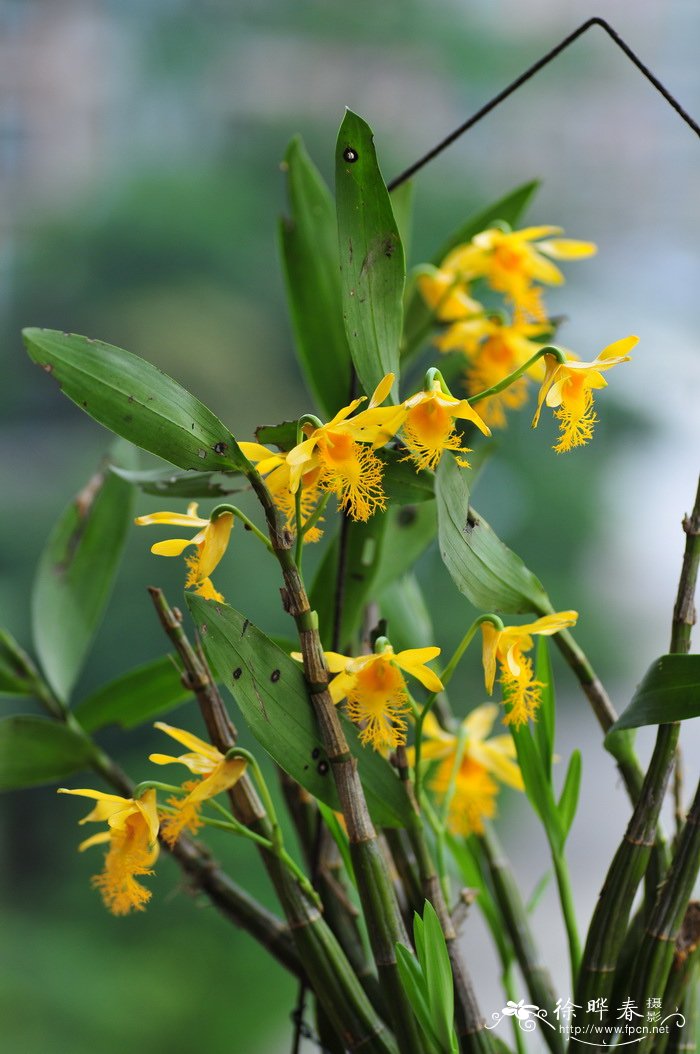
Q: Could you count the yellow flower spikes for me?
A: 13